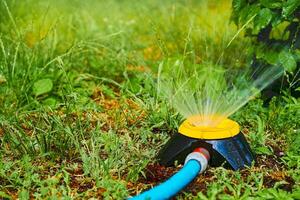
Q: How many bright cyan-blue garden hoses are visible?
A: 1